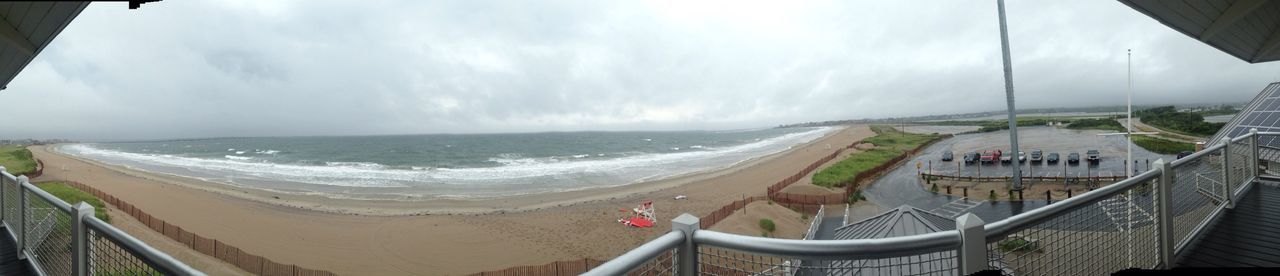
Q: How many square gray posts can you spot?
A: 8